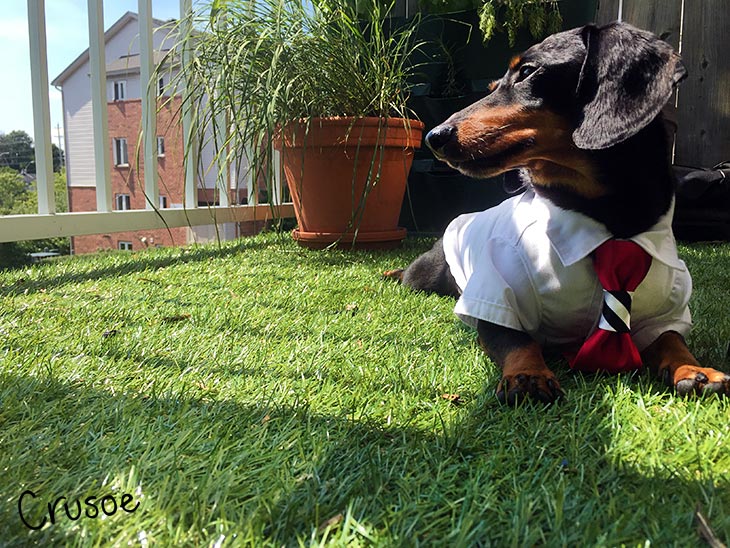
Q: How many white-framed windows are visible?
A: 7